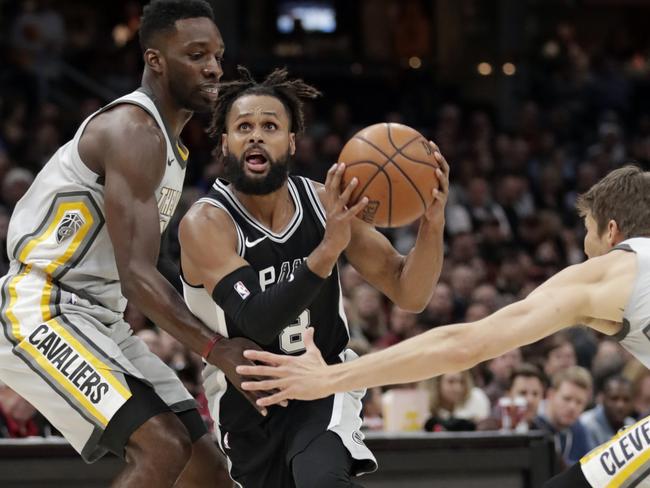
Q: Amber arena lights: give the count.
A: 3